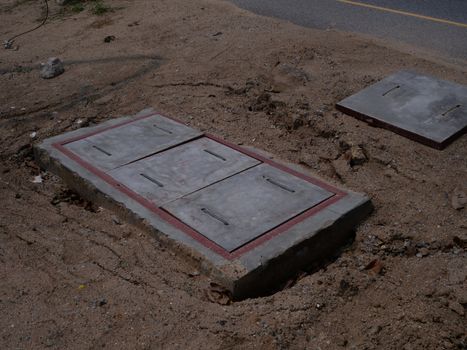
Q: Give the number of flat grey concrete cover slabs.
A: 4